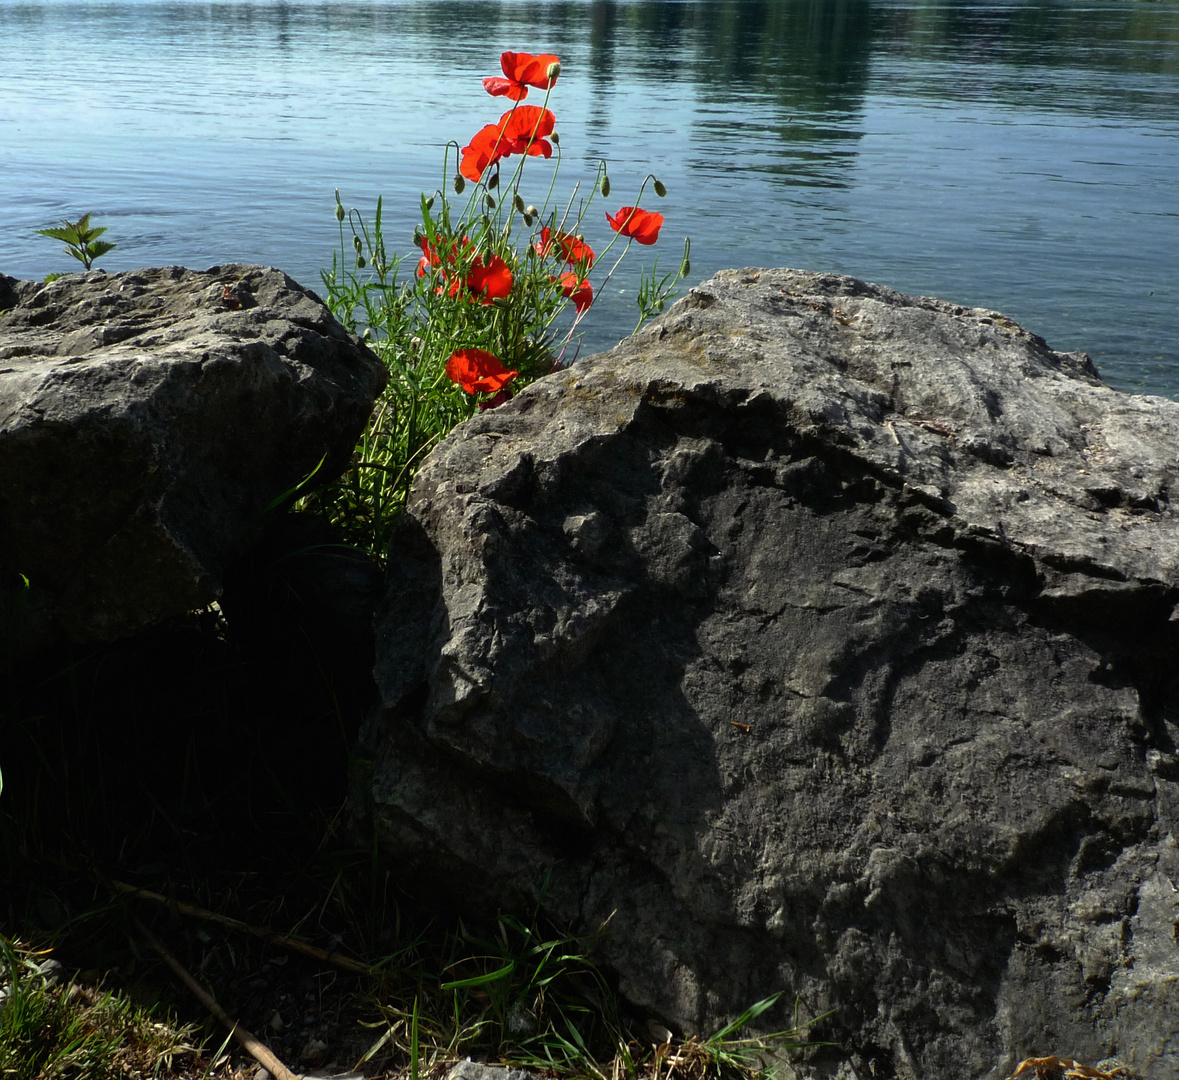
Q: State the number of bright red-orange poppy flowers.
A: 9